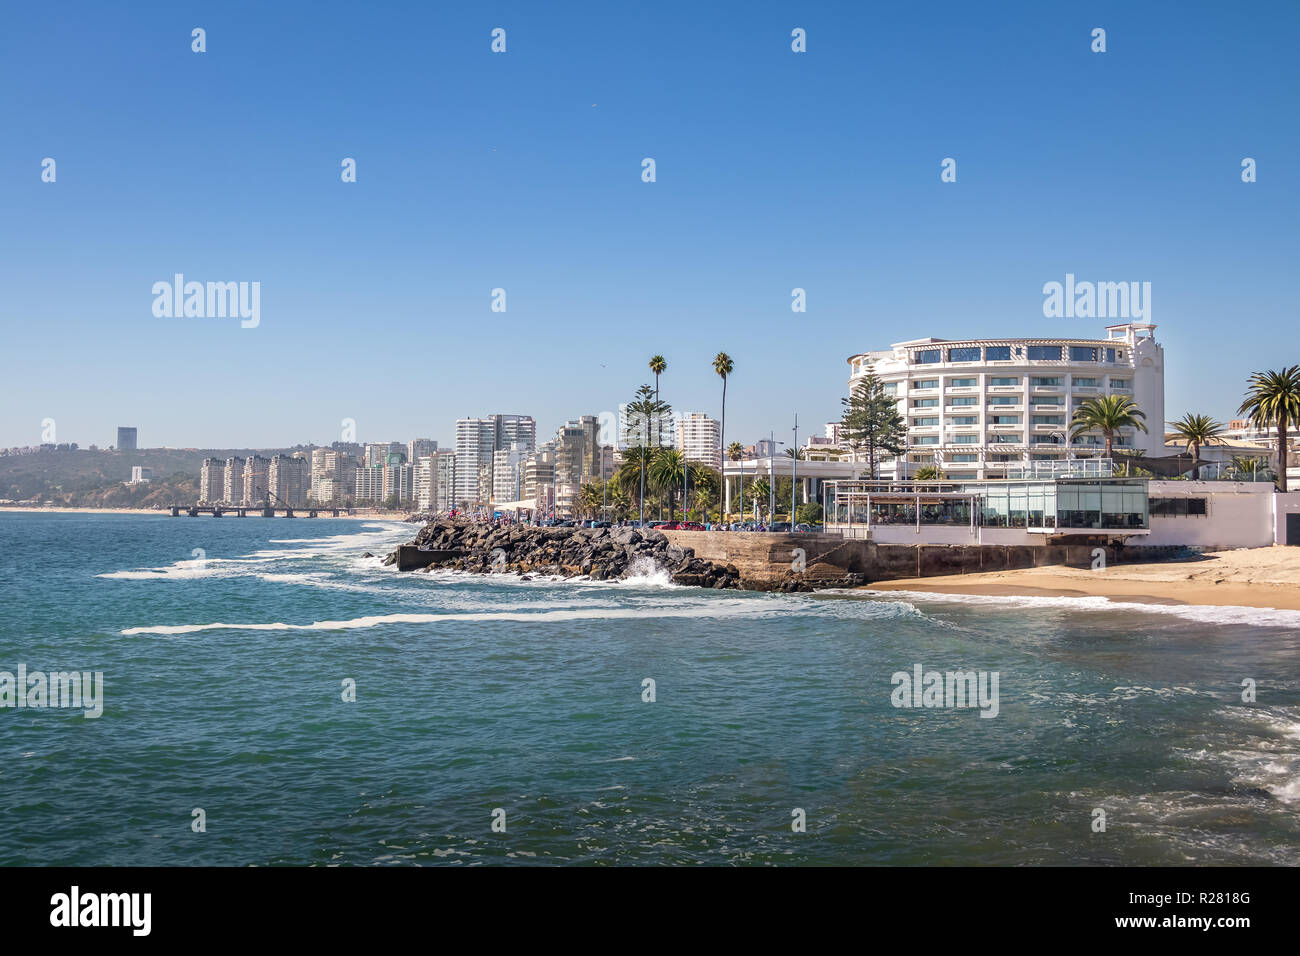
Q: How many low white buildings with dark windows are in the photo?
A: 1